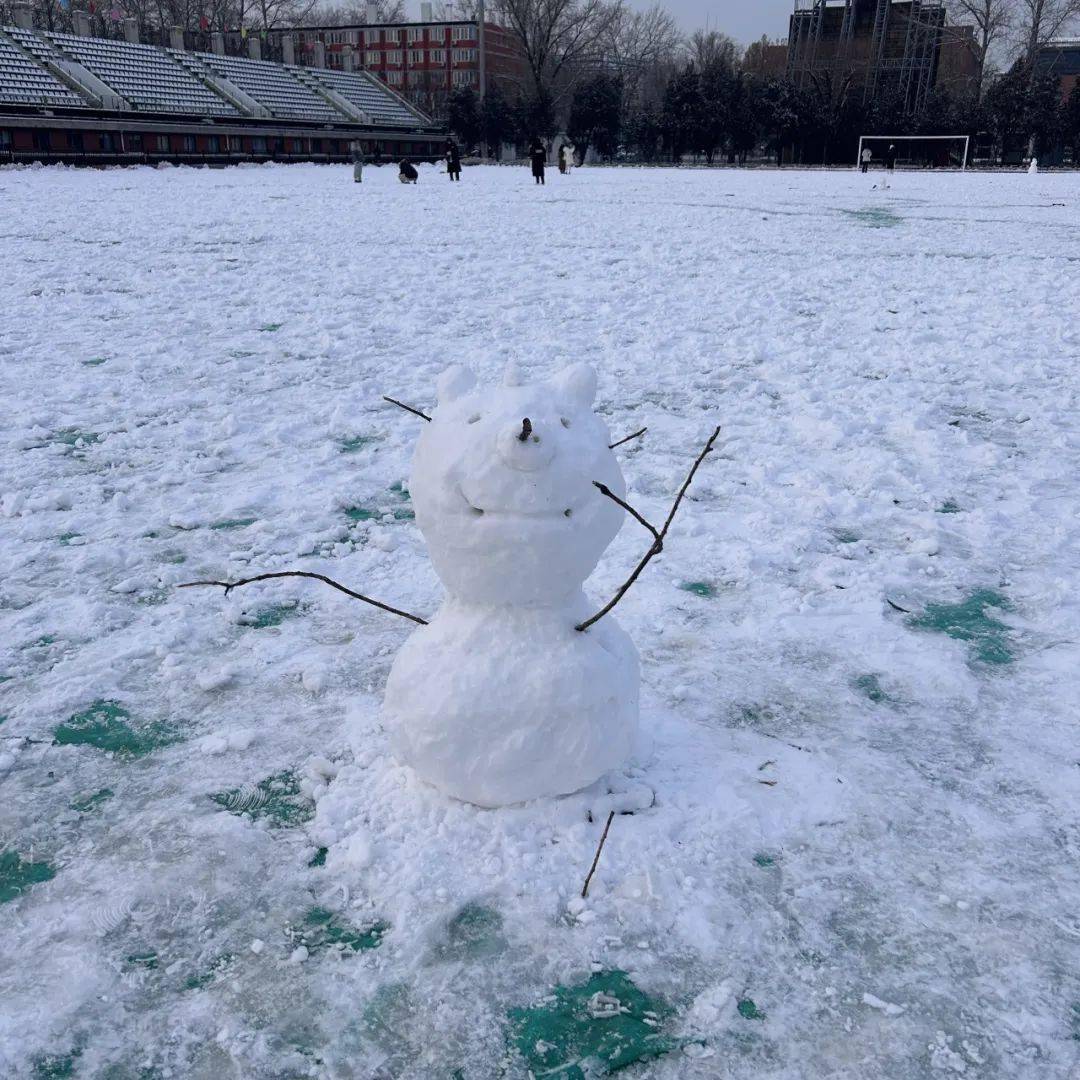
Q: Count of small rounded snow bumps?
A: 3